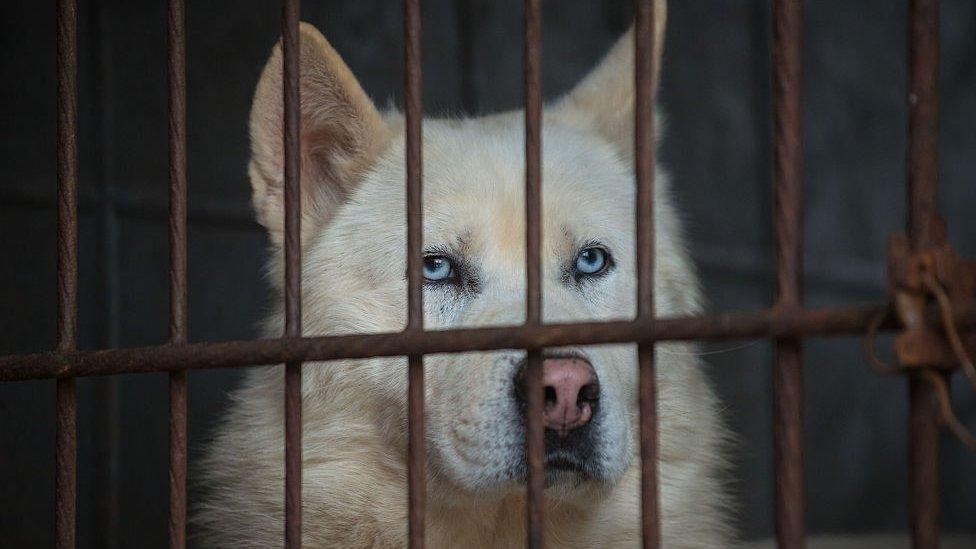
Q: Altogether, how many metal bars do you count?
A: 9